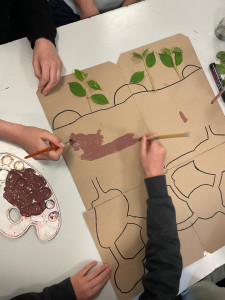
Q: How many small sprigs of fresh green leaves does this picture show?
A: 3